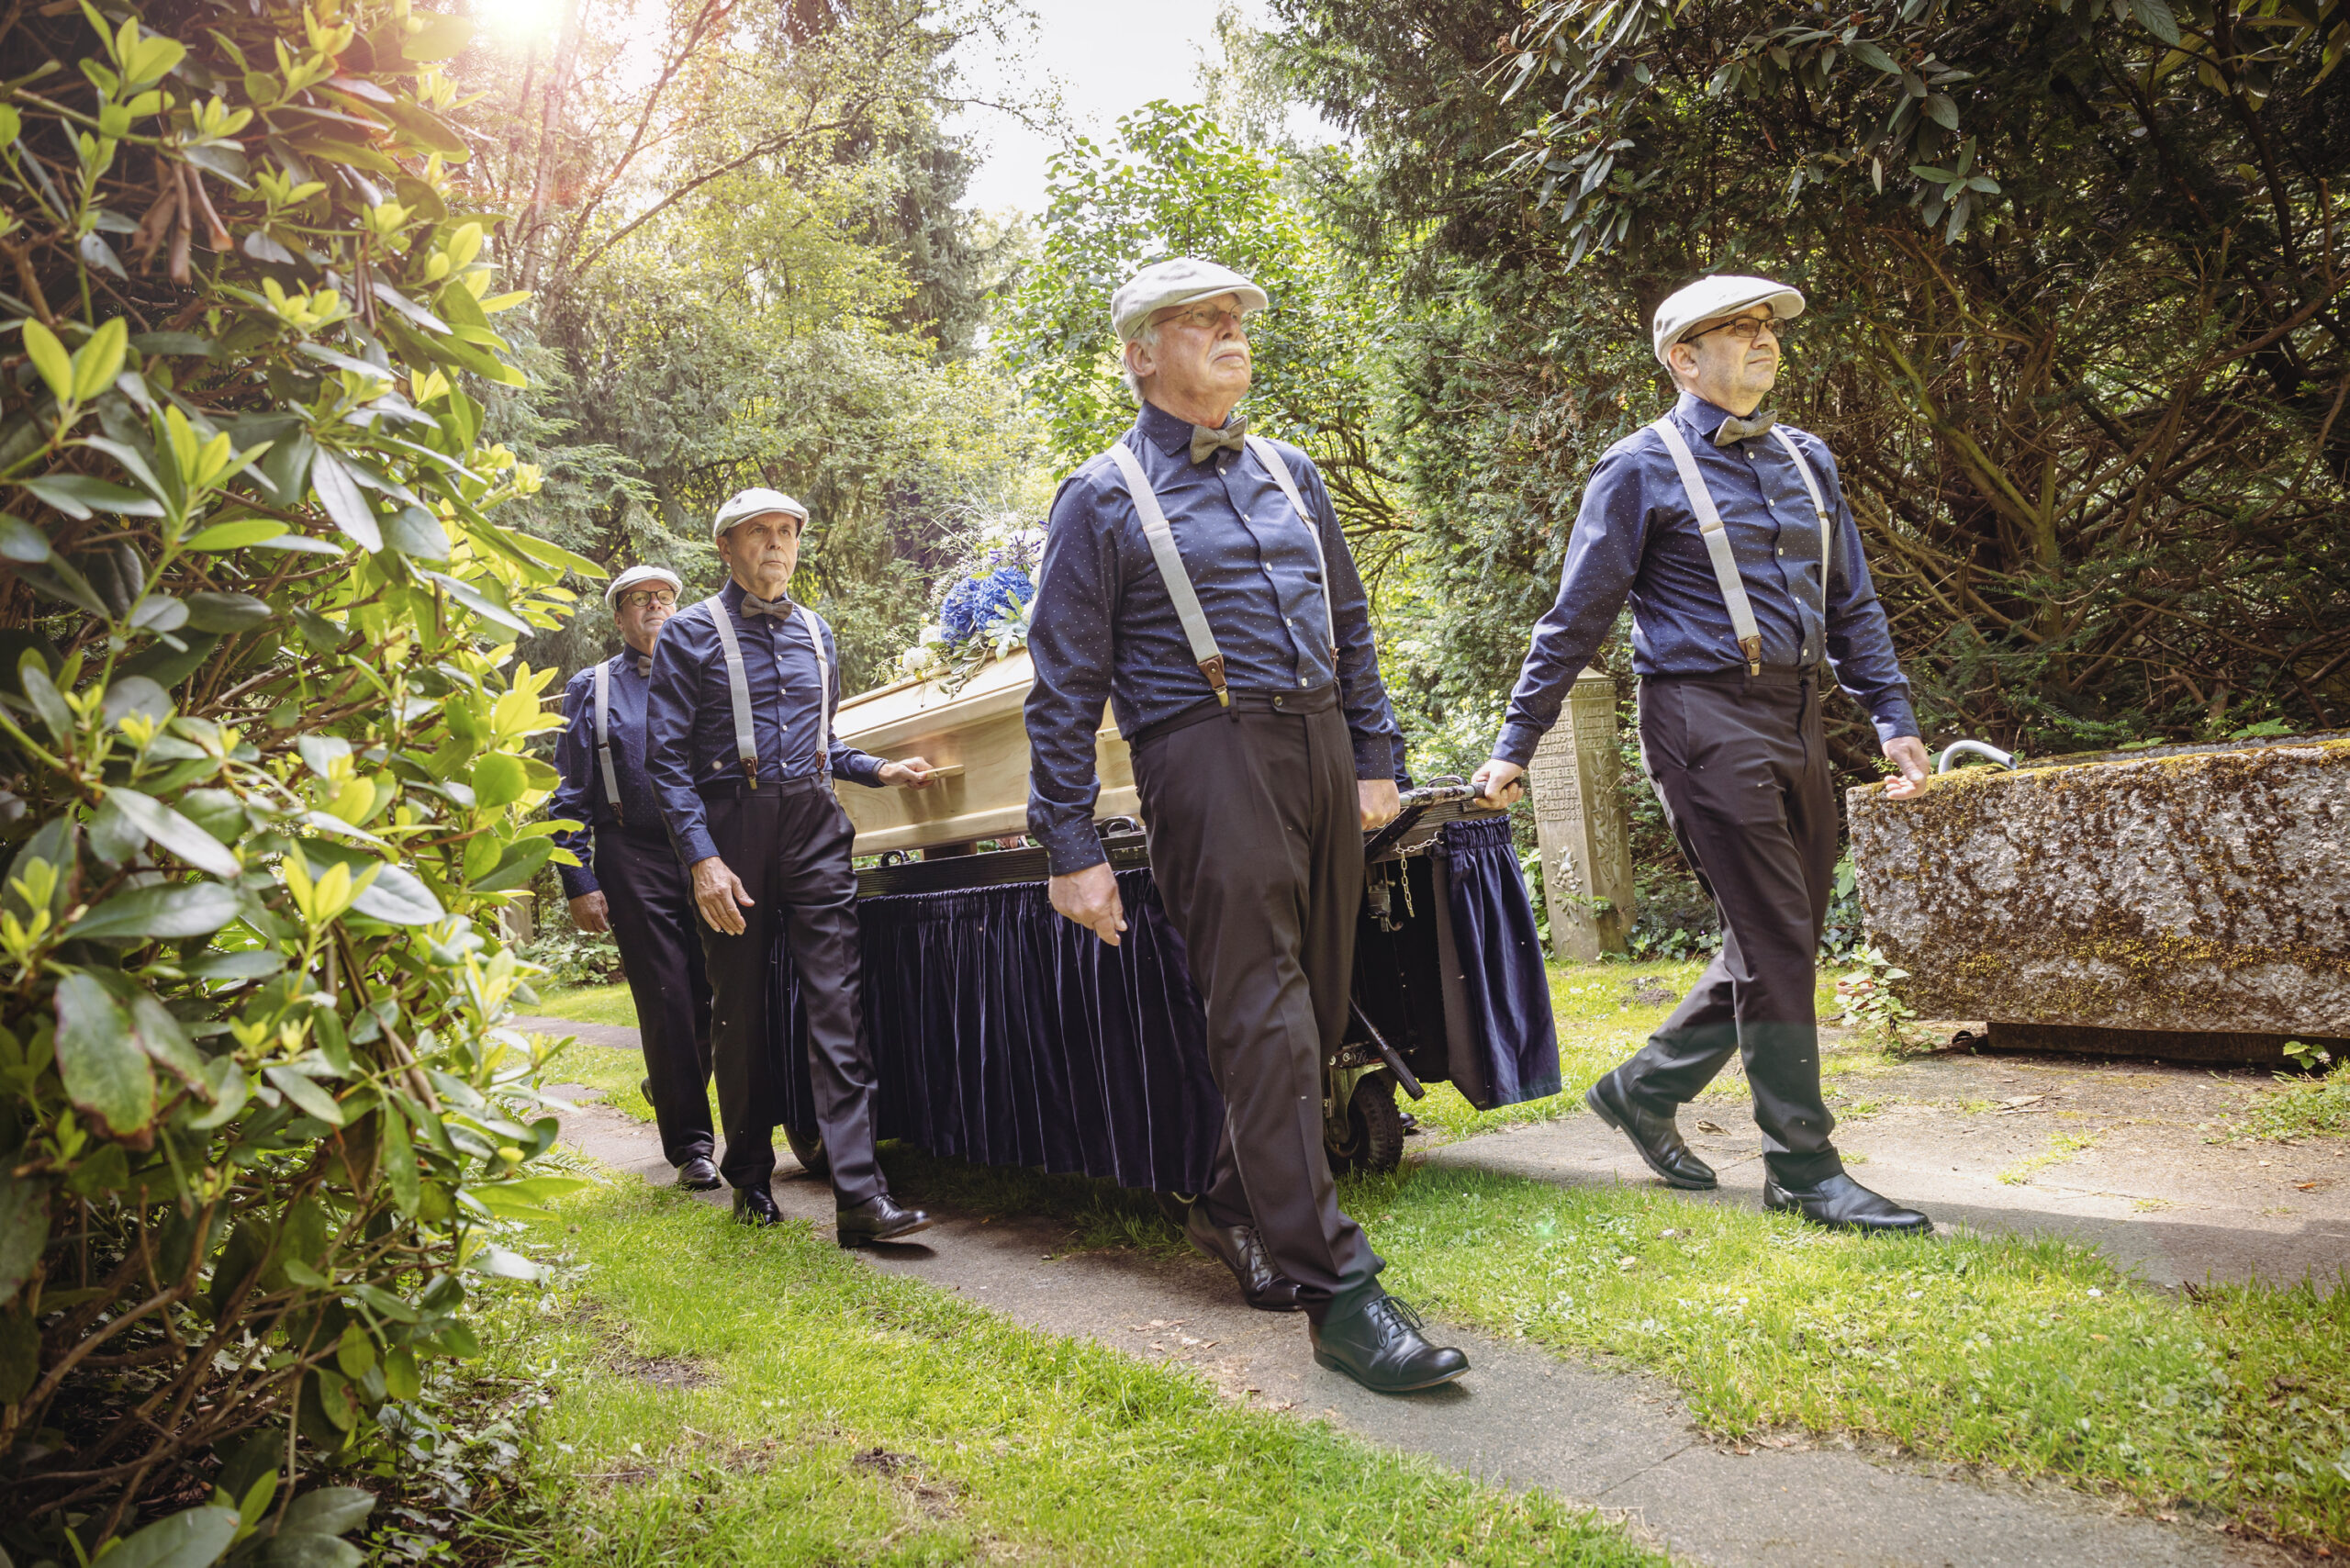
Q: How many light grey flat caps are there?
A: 4